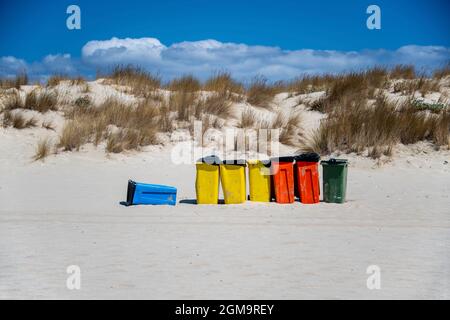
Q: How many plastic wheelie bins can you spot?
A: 7